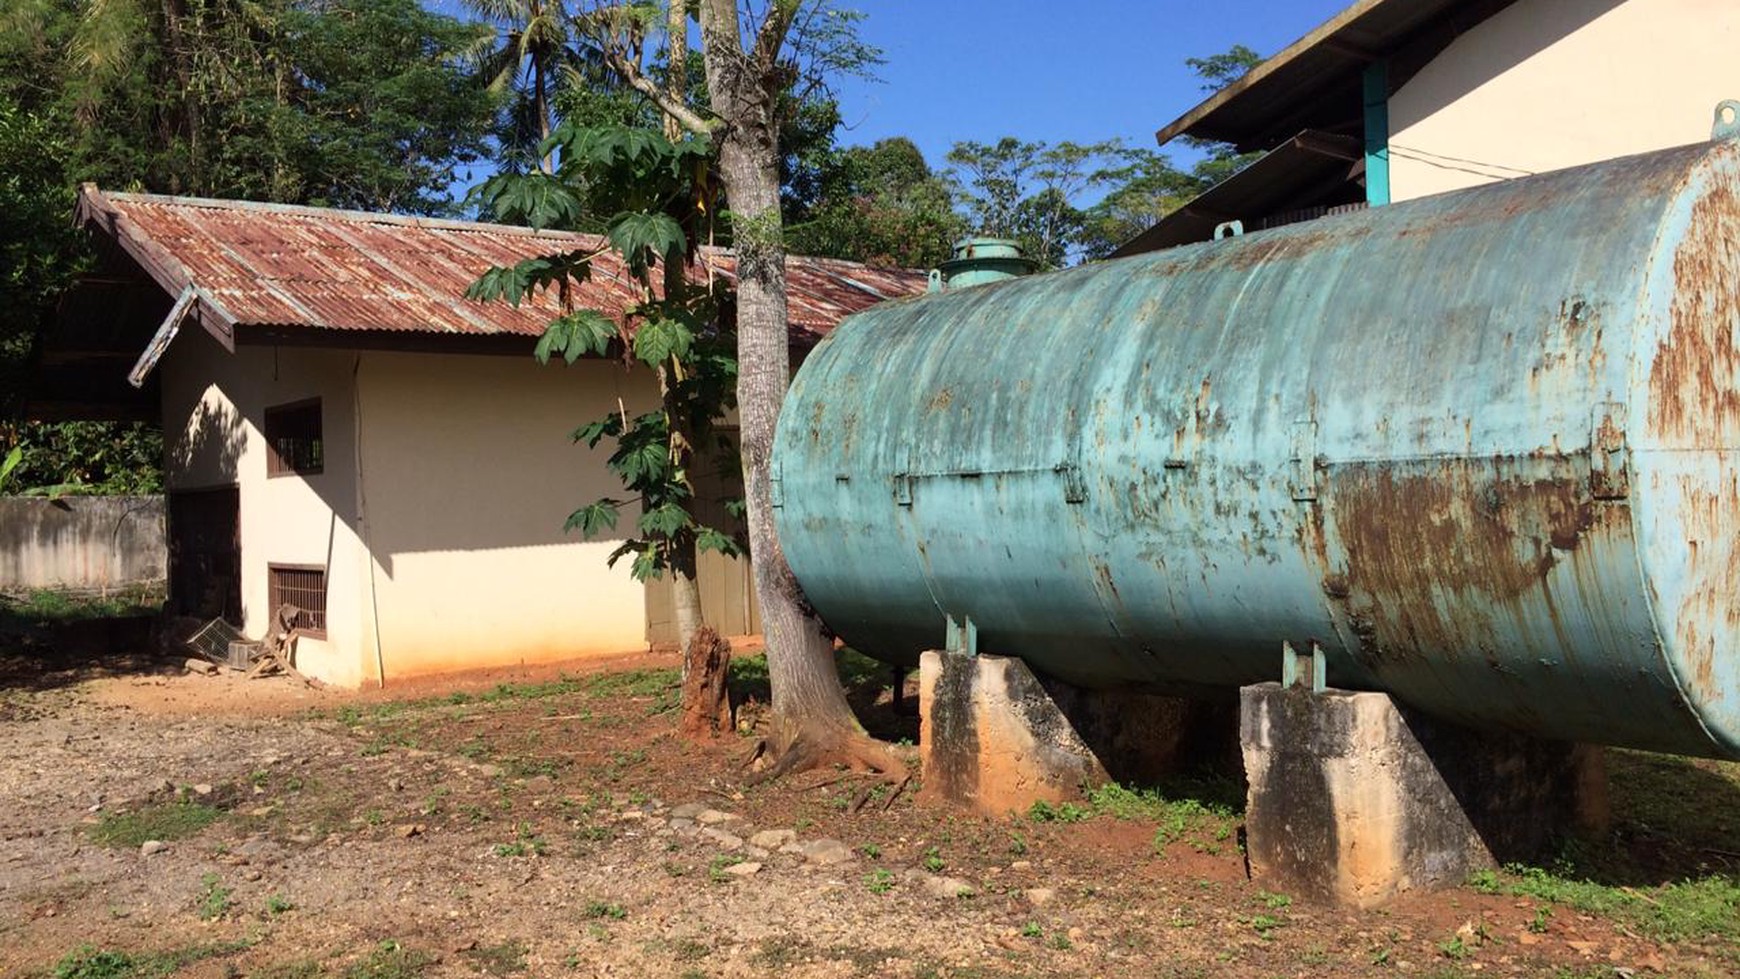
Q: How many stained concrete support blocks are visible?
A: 2